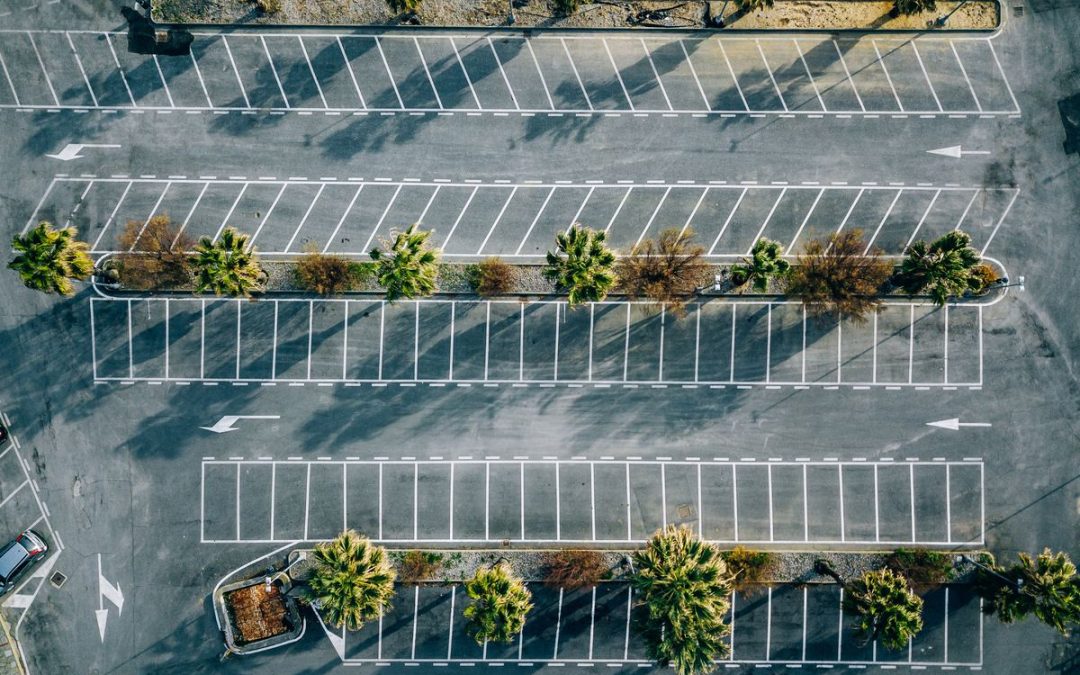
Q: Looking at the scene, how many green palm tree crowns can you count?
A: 11